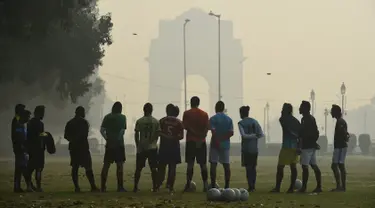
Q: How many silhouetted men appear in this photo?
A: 13